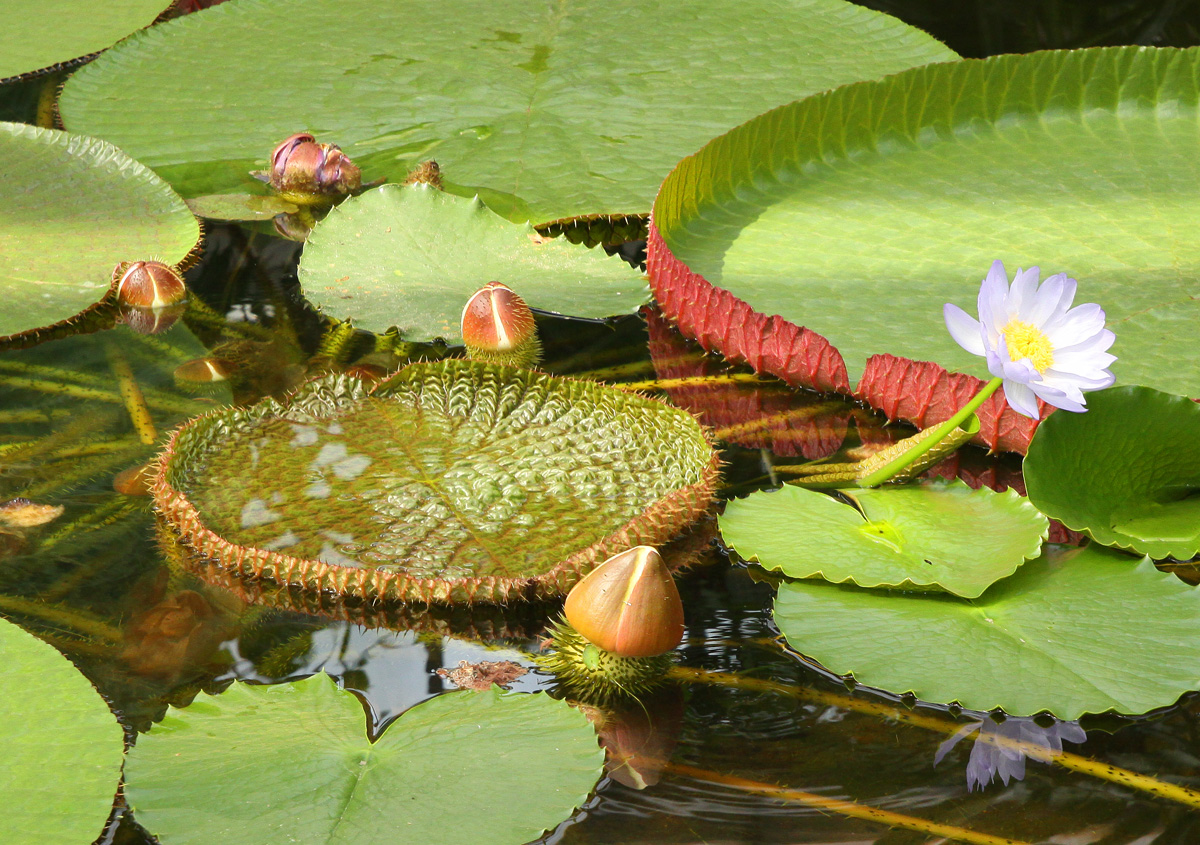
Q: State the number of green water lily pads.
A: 11